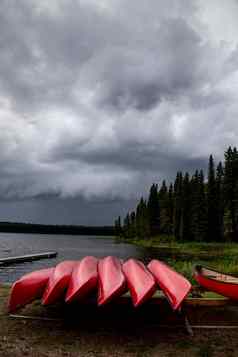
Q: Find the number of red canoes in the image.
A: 7